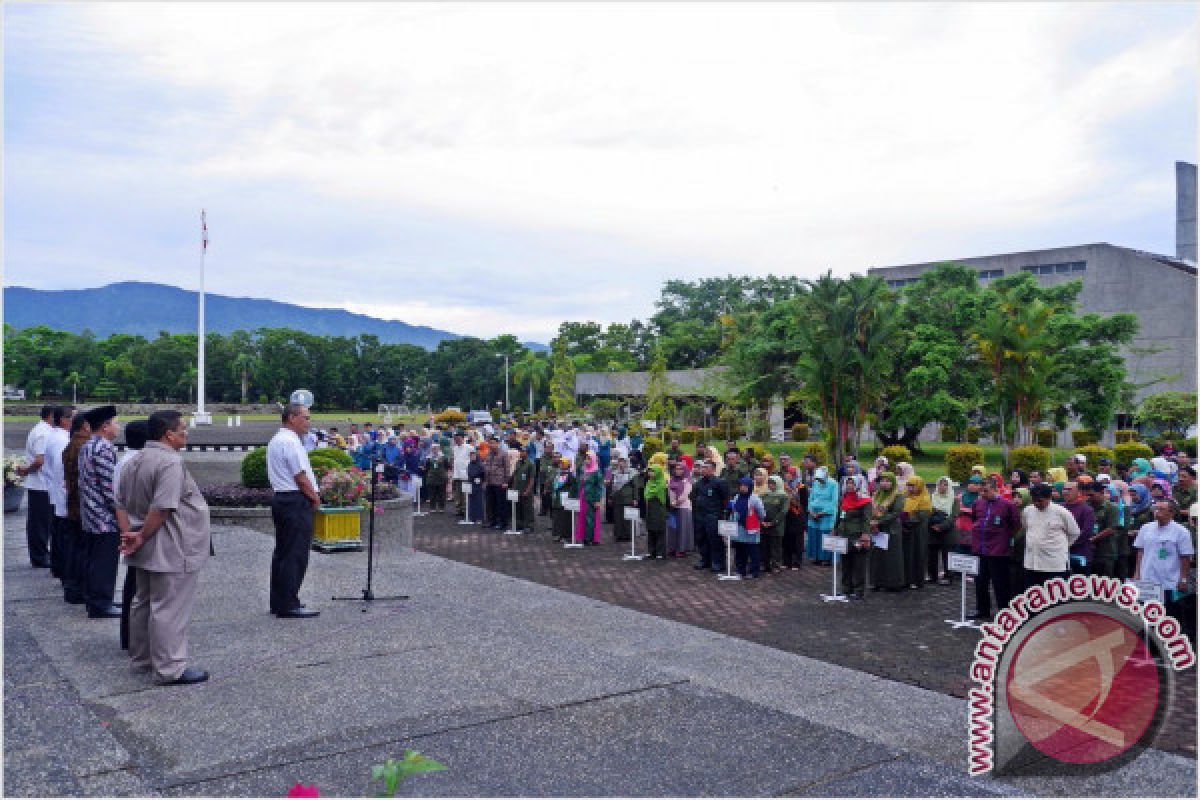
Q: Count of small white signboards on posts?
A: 9